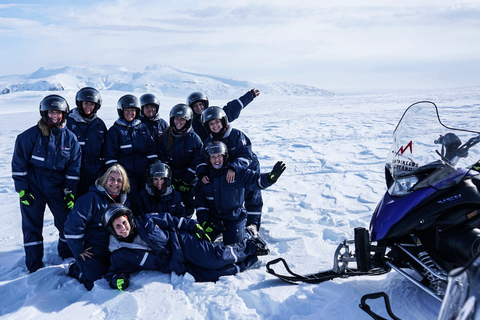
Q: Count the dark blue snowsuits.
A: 11